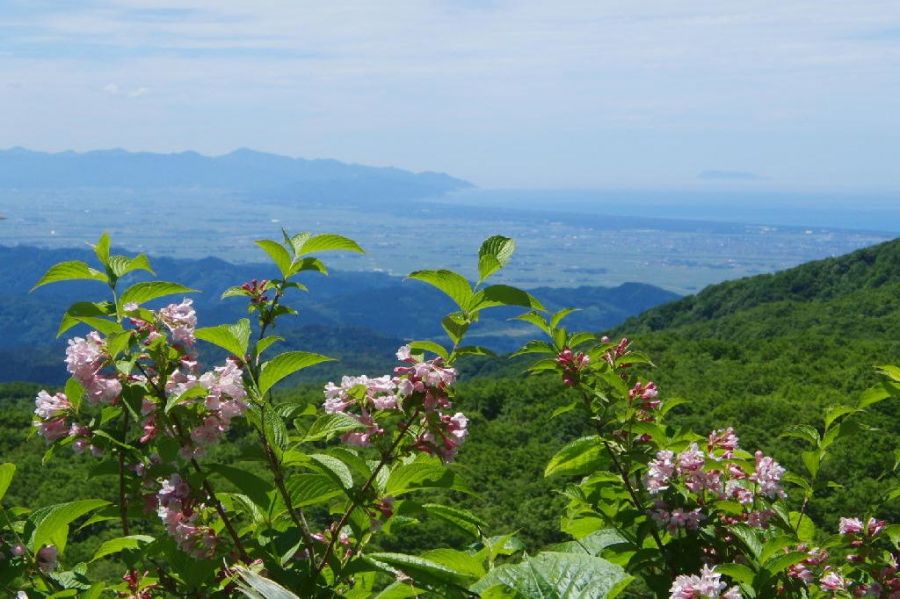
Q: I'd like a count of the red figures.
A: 0